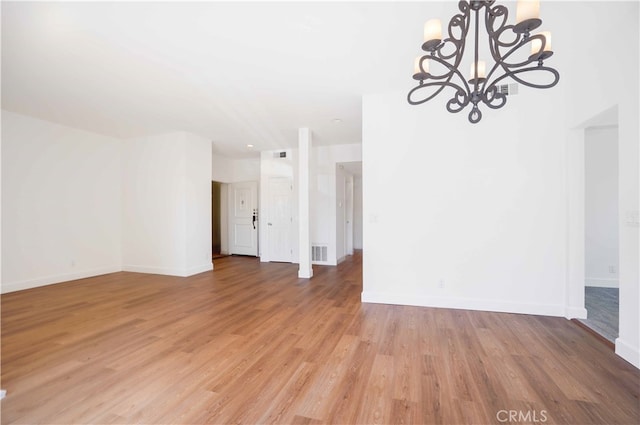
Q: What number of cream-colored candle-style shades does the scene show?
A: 5